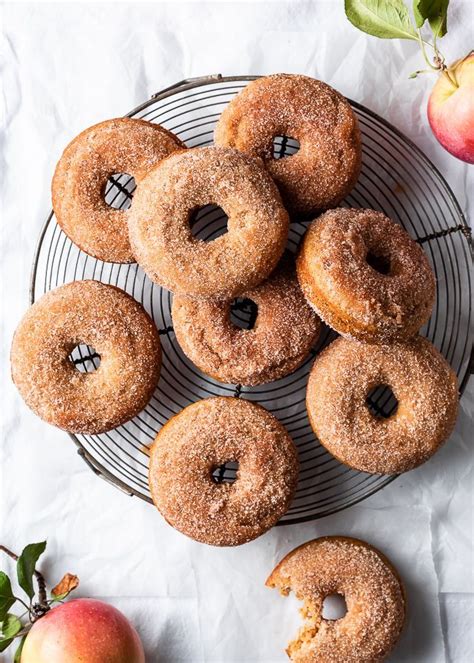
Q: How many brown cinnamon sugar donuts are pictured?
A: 9